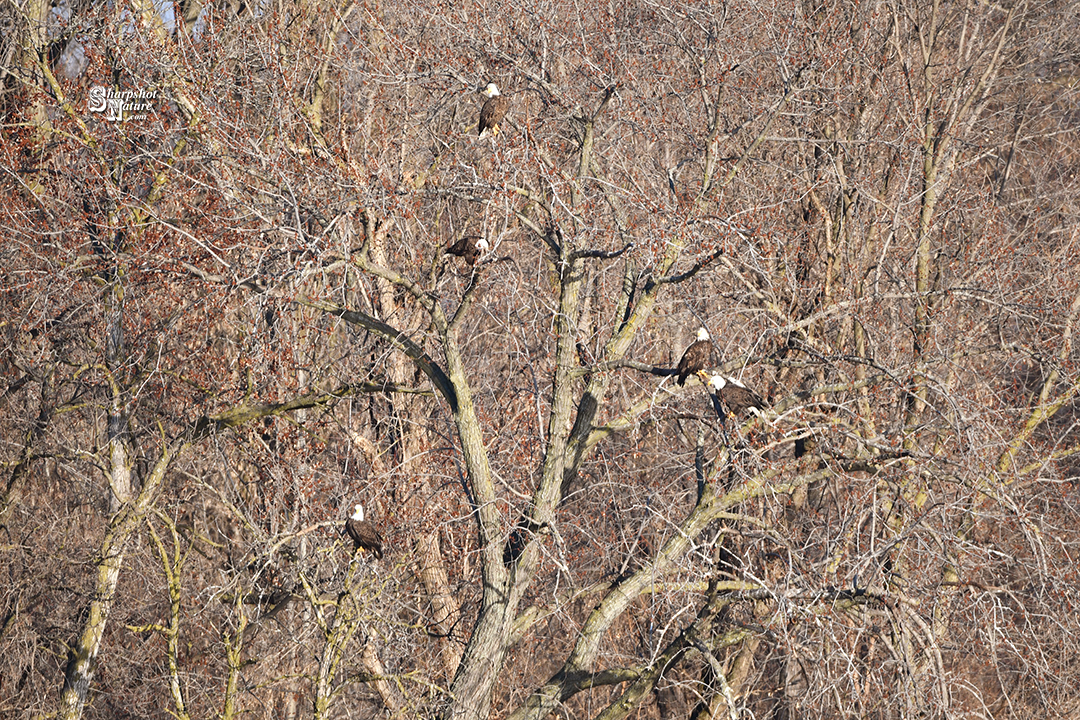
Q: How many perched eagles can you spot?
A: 5